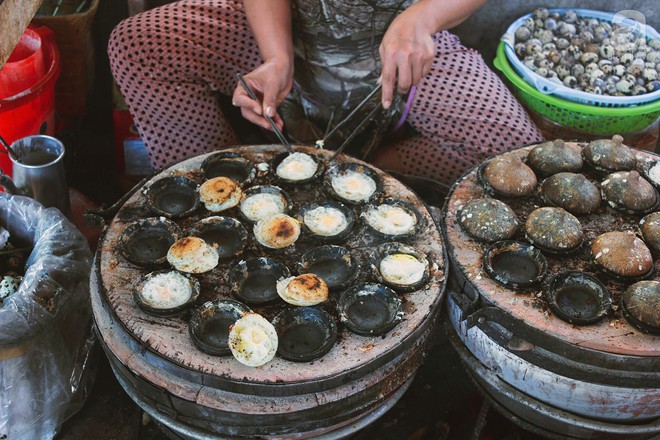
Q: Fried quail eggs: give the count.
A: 12